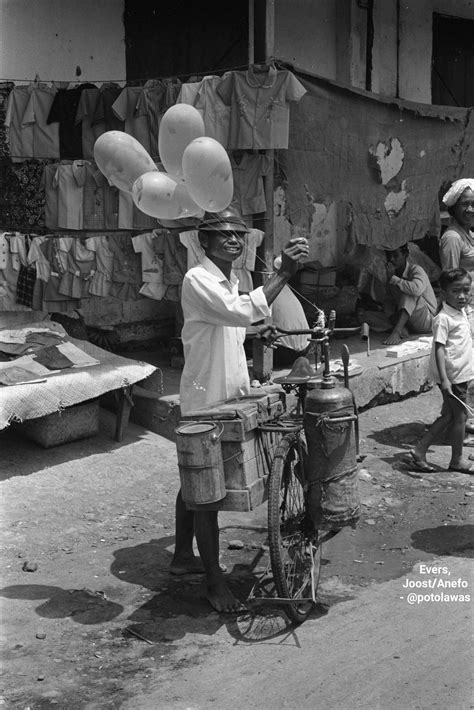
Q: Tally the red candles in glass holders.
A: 0